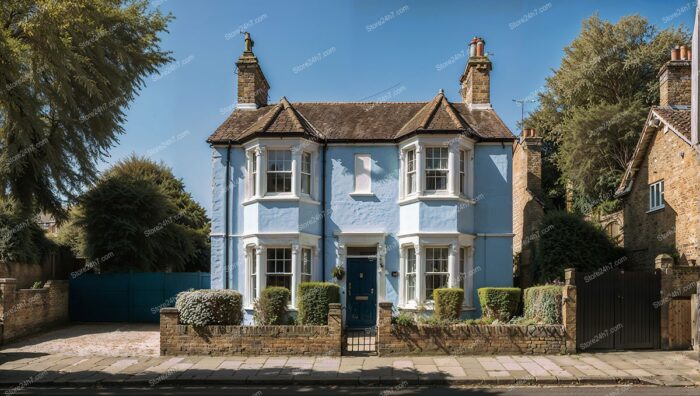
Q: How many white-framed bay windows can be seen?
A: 4